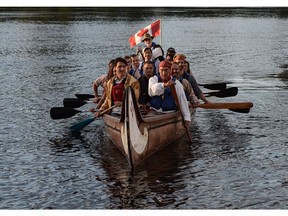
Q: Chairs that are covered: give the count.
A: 0